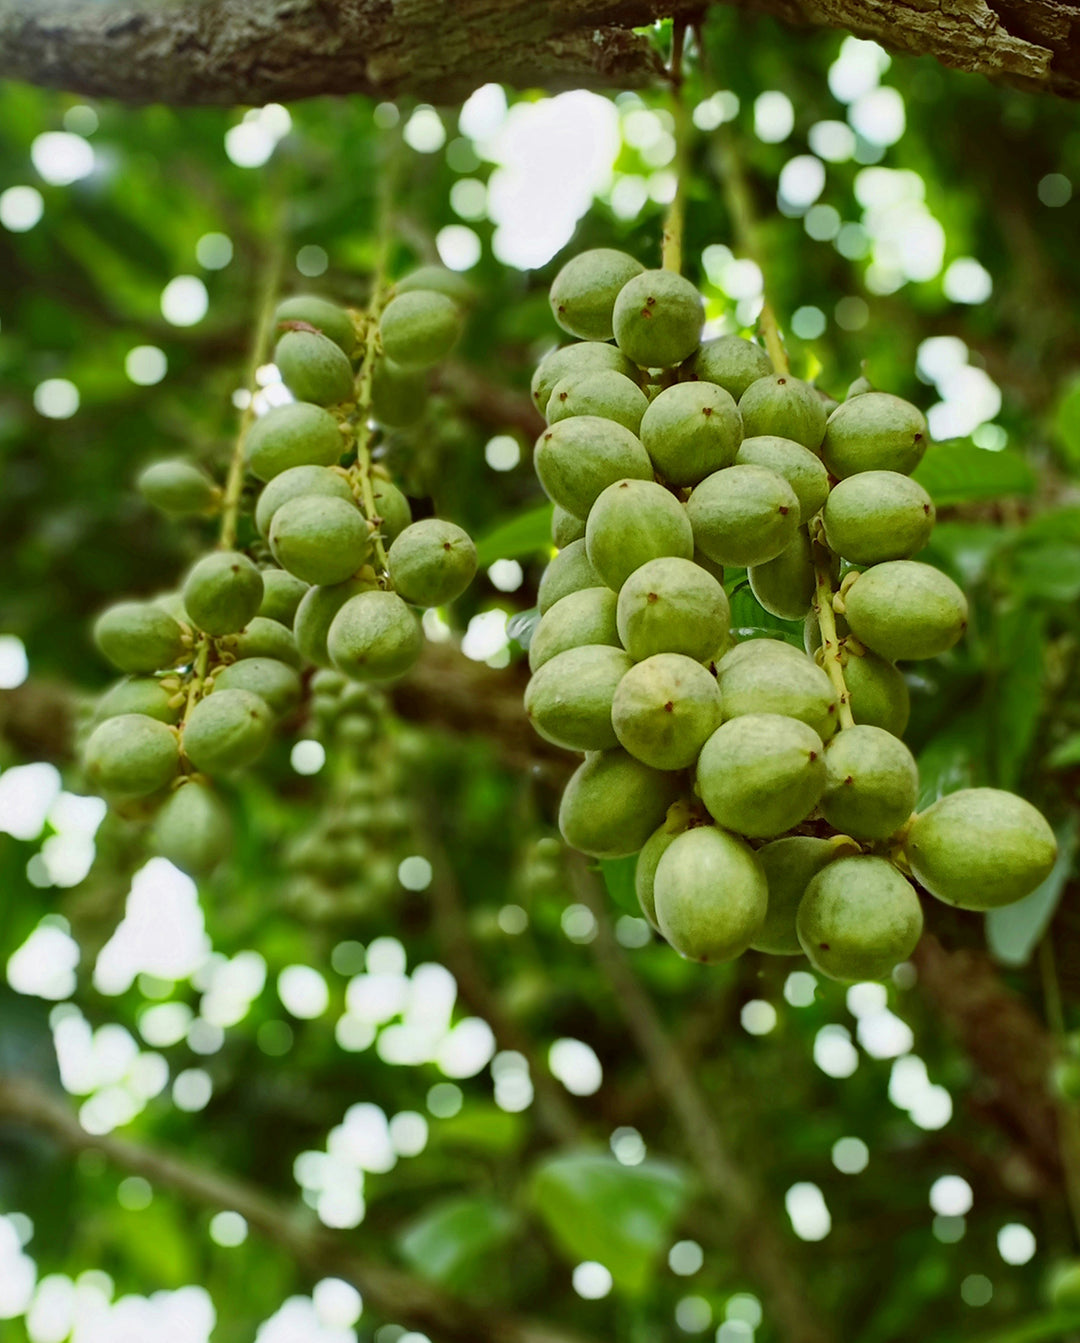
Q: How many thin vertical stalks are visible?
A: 4